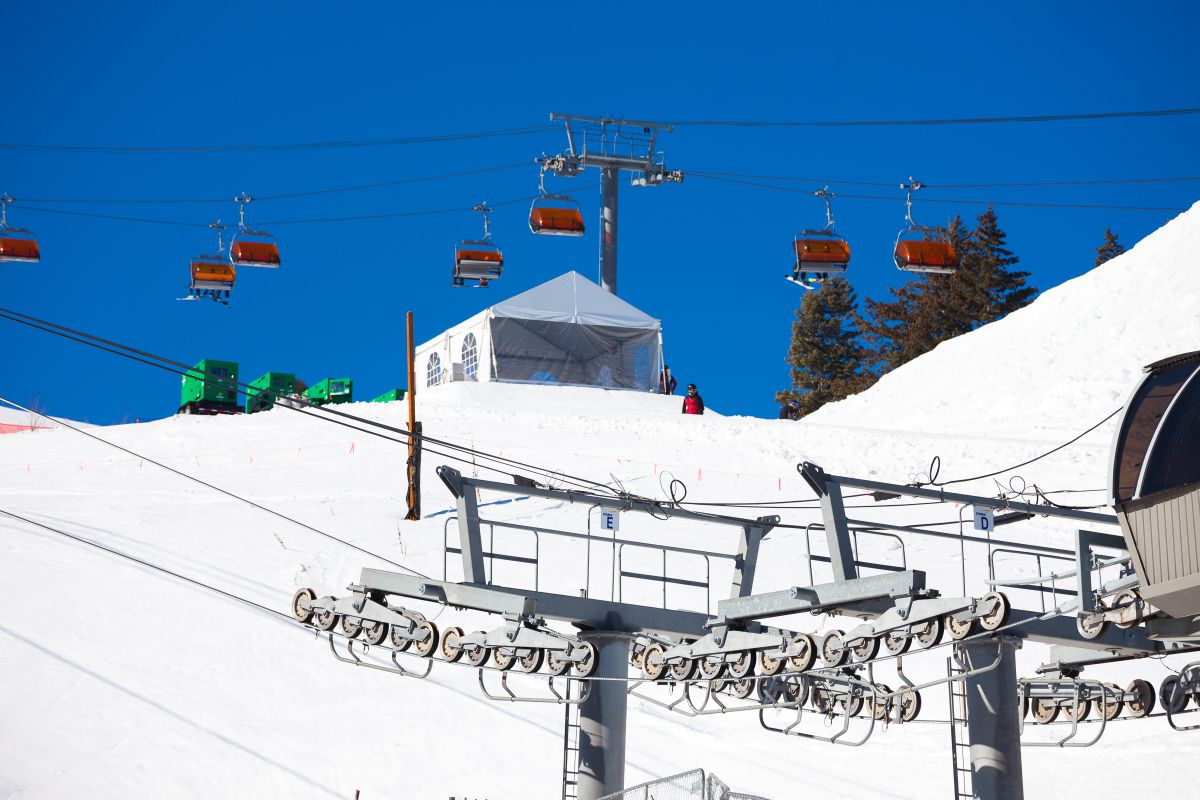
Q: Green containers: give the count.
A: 4